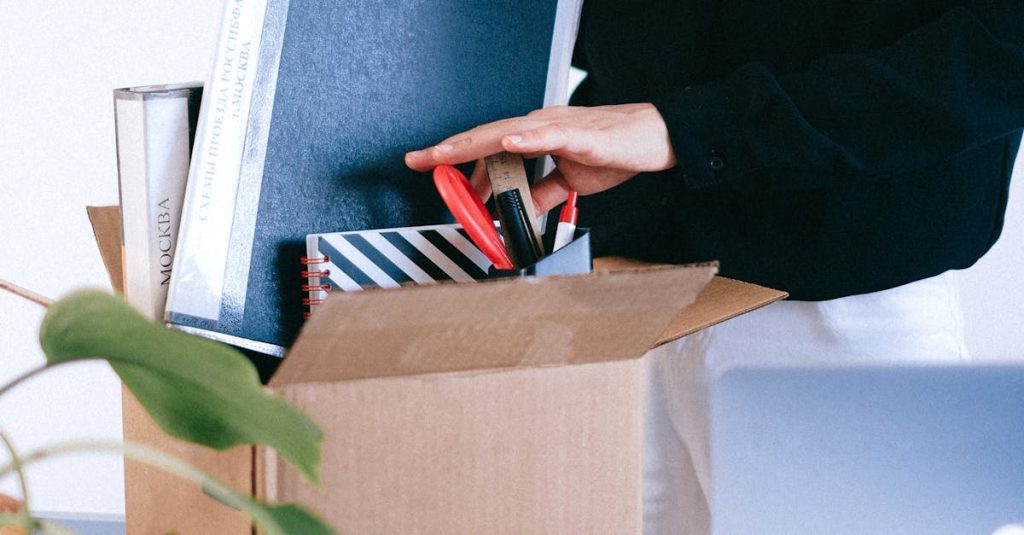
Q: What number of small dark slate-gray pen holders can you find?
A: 1